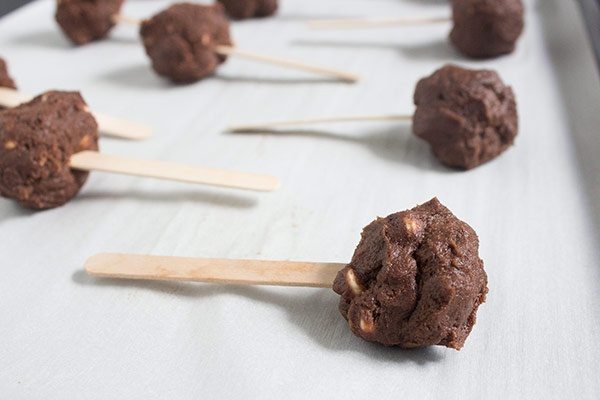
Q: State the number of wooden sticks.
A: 7